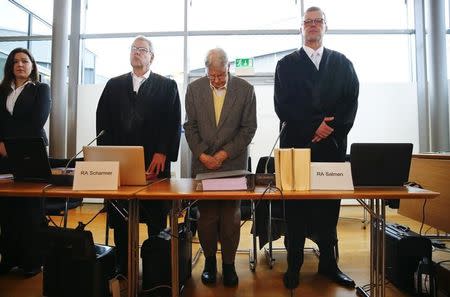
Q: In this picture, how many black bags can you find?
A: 3